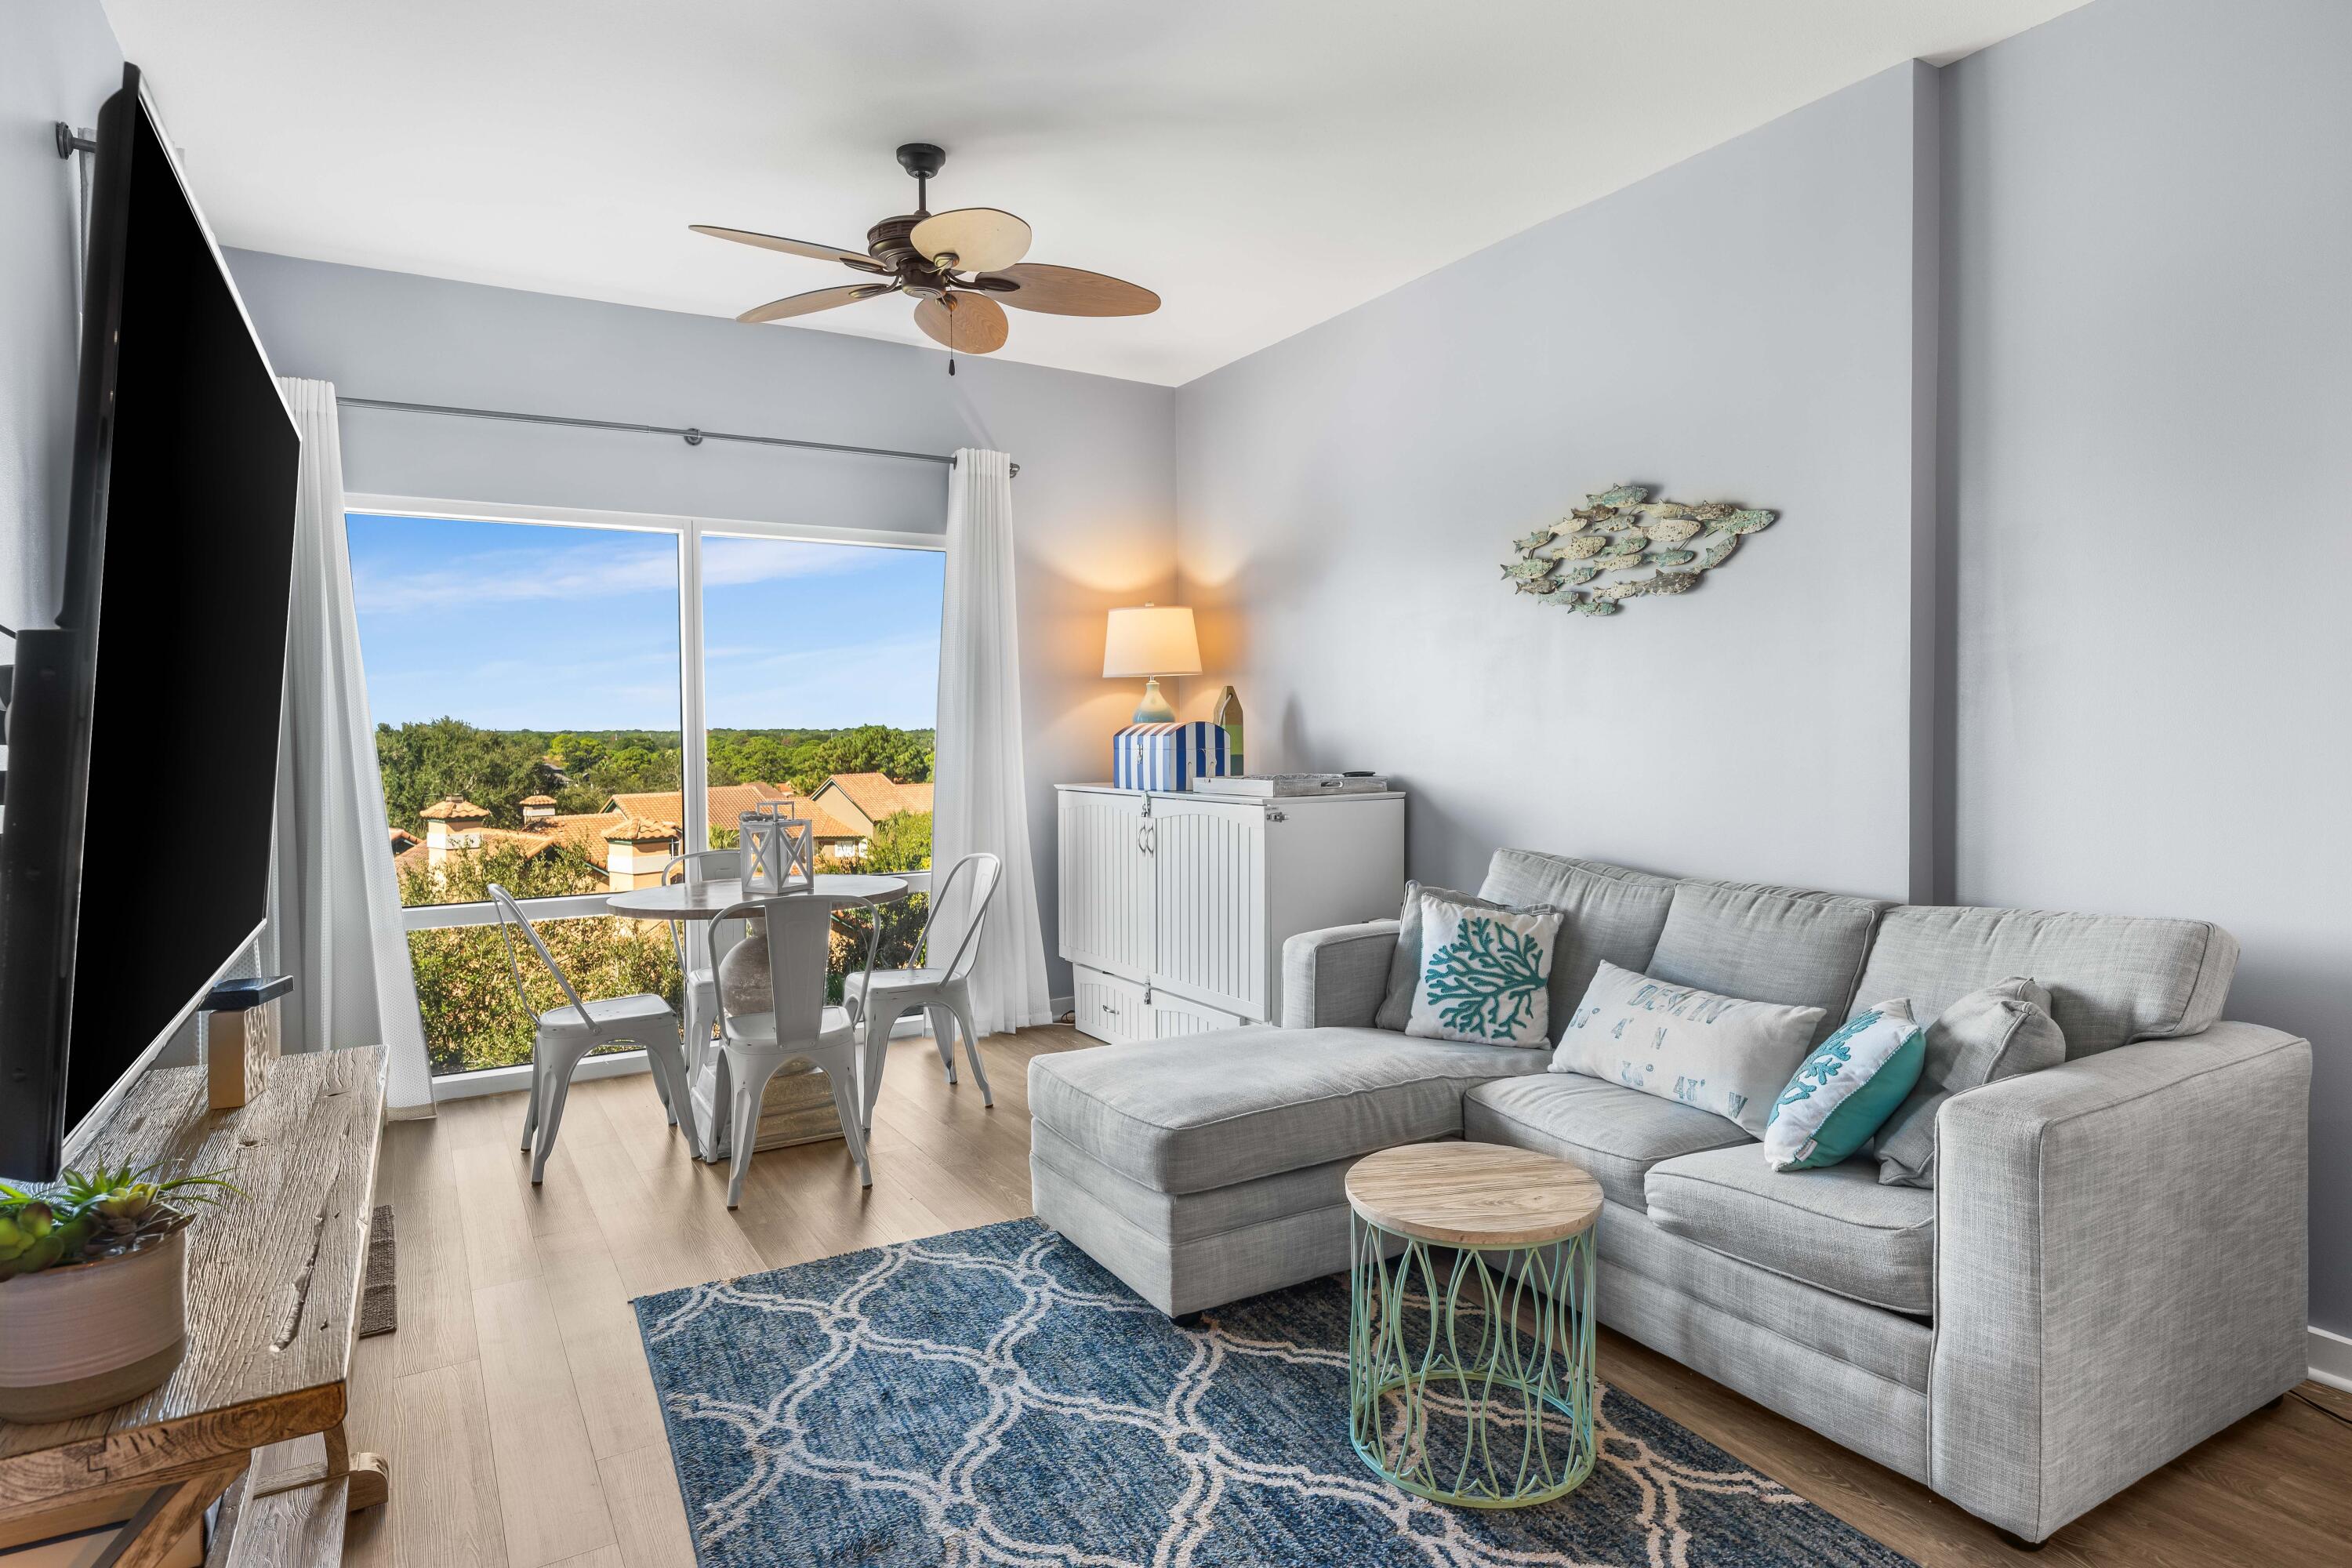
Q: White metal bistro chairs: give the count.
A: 4